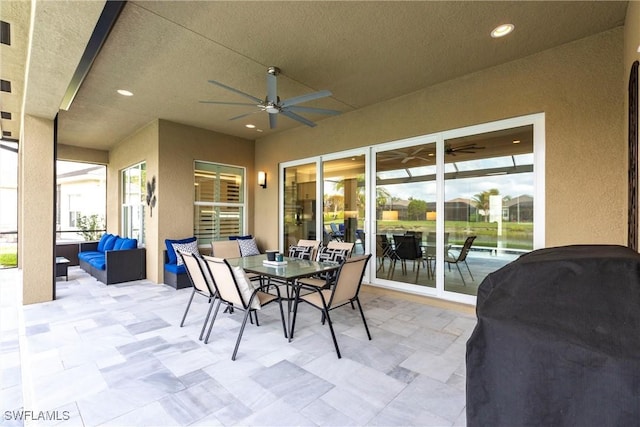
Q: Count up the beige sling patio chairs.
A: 6